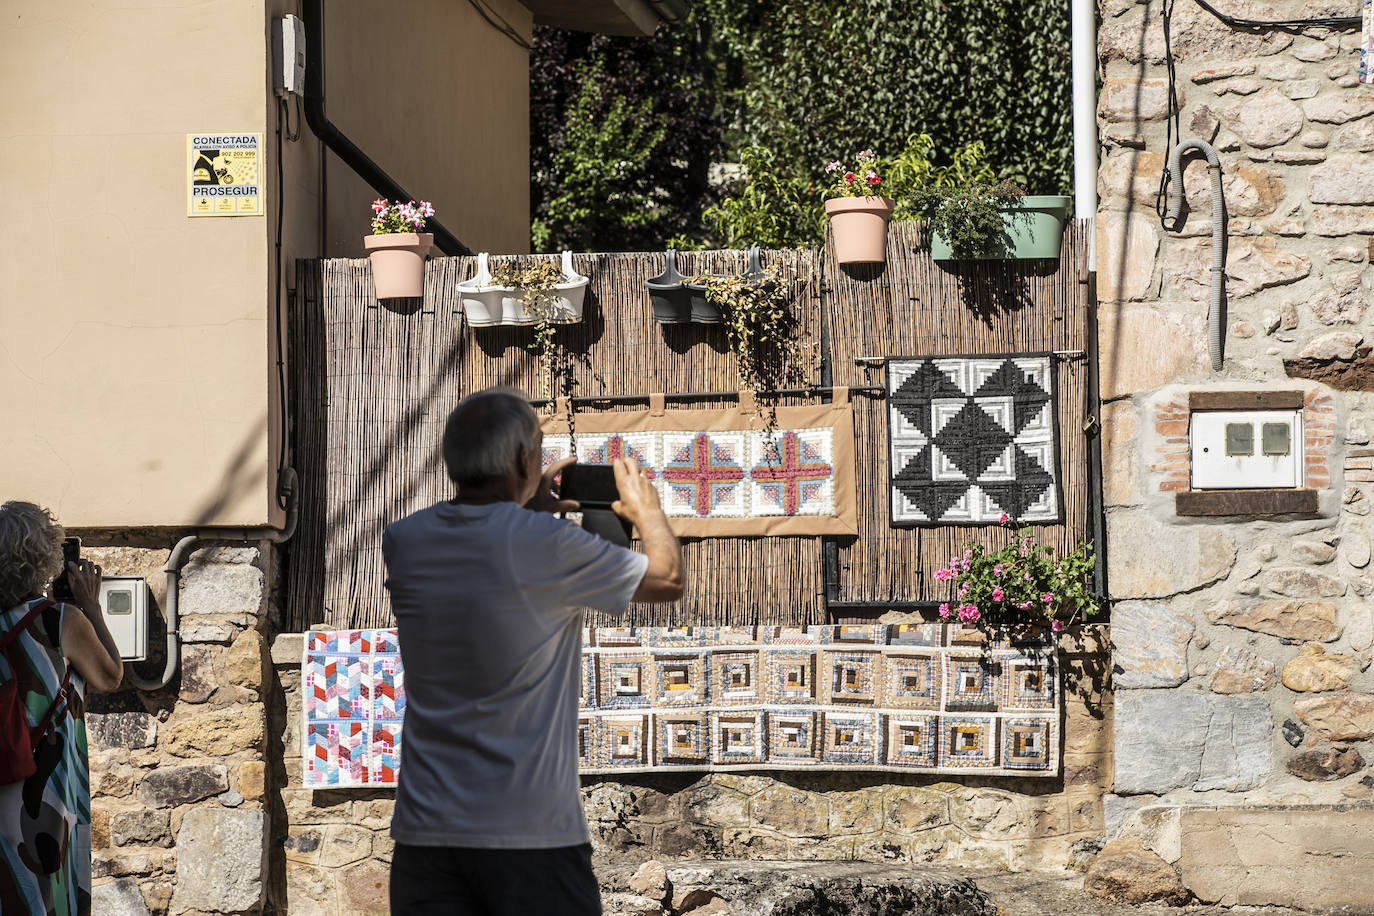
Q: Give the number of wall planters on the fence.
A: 5